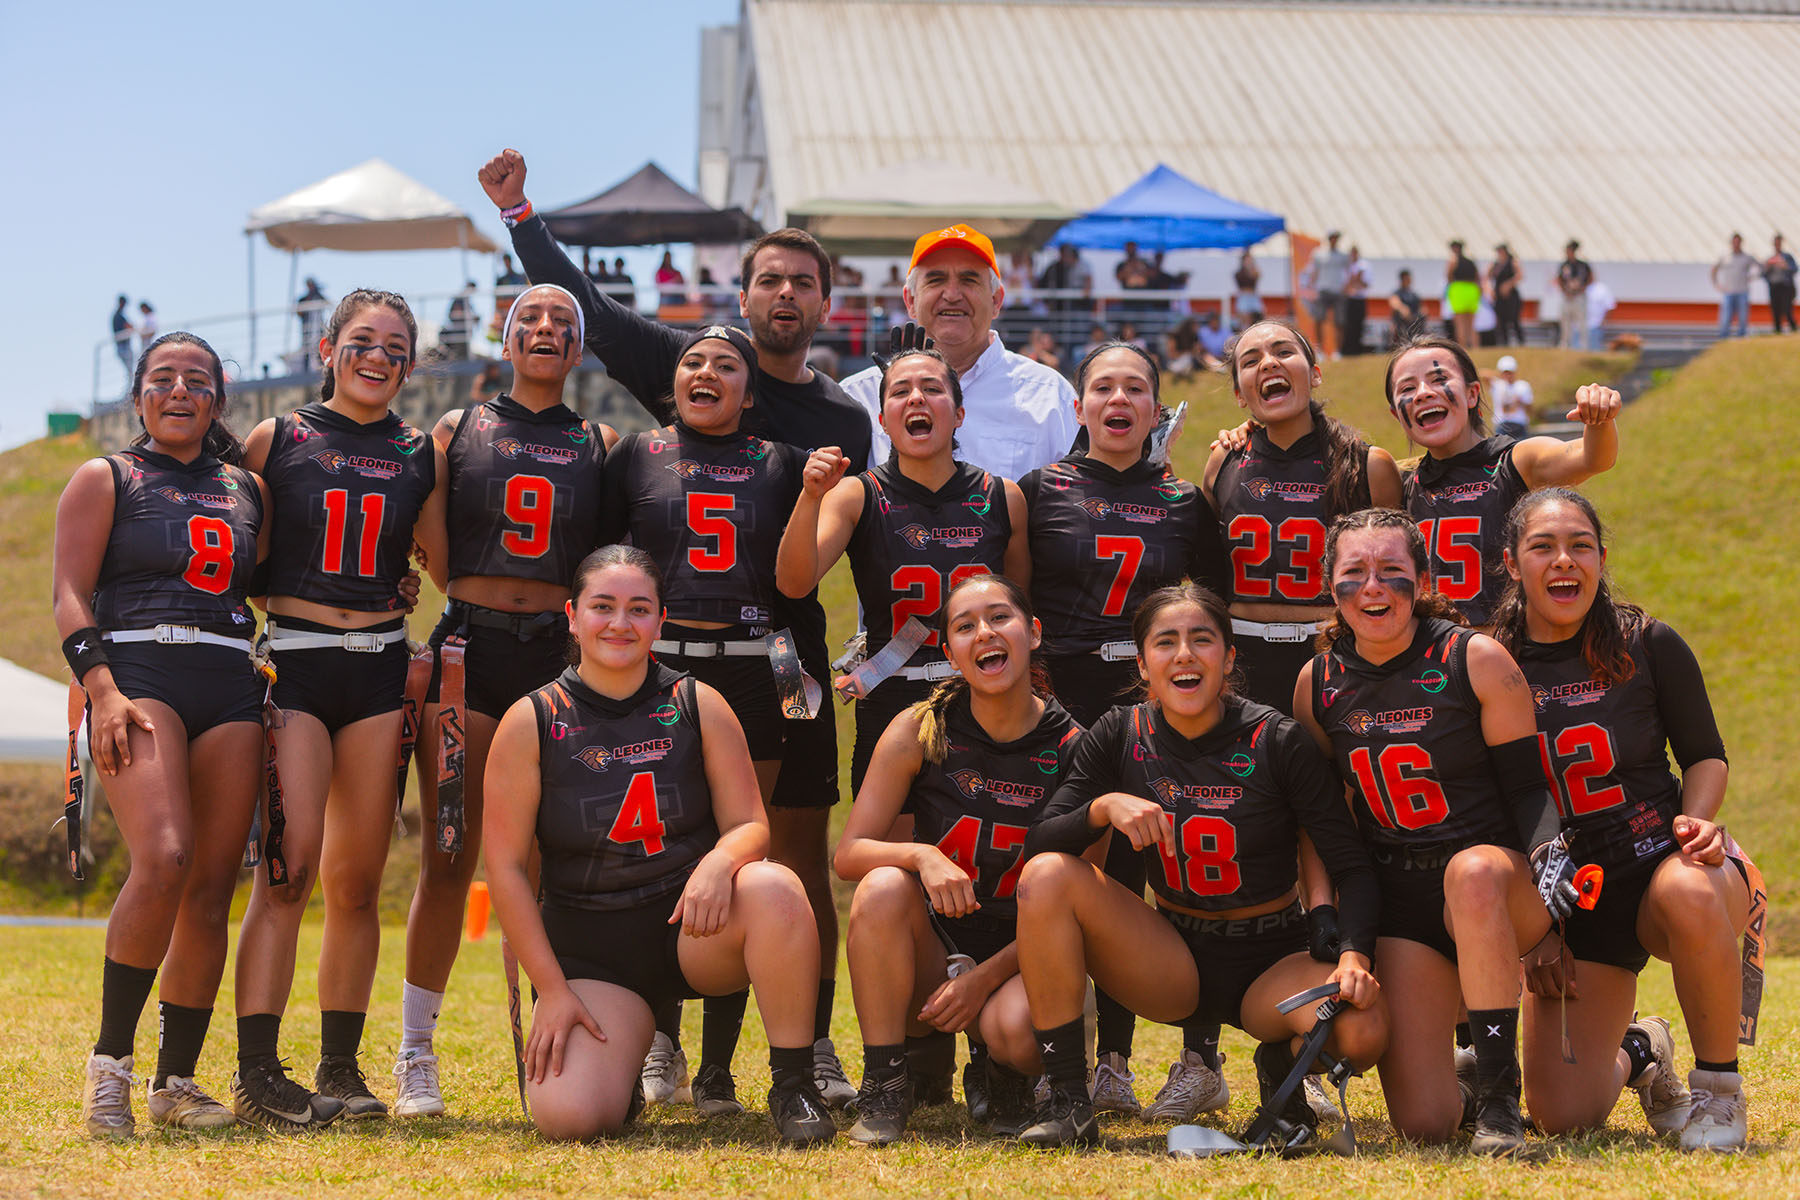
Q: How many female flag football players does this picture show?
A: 13